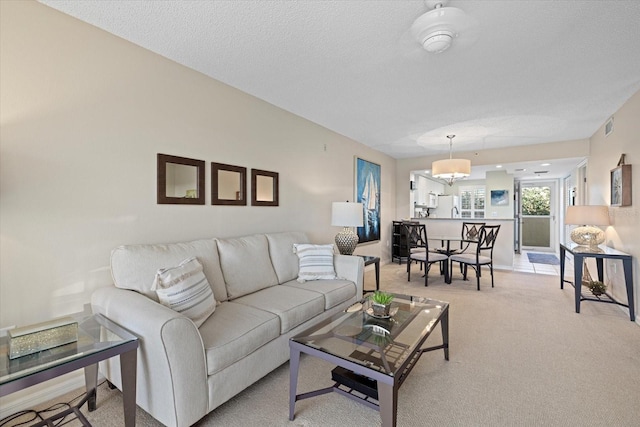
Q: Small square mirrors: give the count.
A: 3